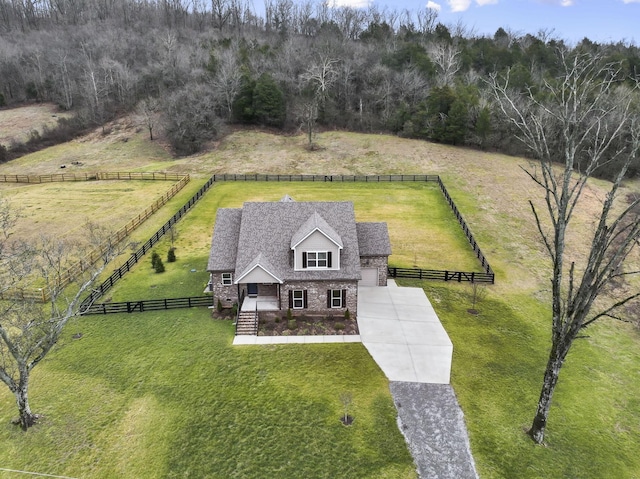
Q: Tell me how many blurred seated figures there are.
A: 0